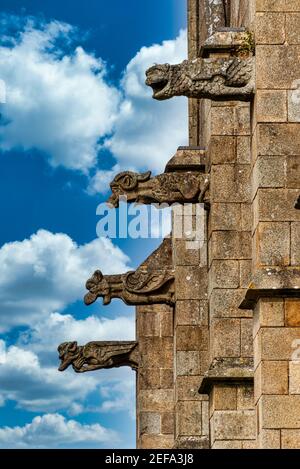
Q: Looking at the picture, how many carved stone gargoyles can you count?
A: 4